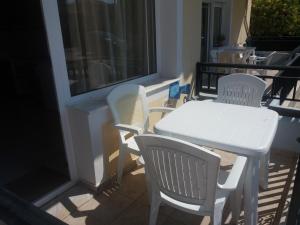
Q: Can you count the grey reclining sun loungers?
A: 0